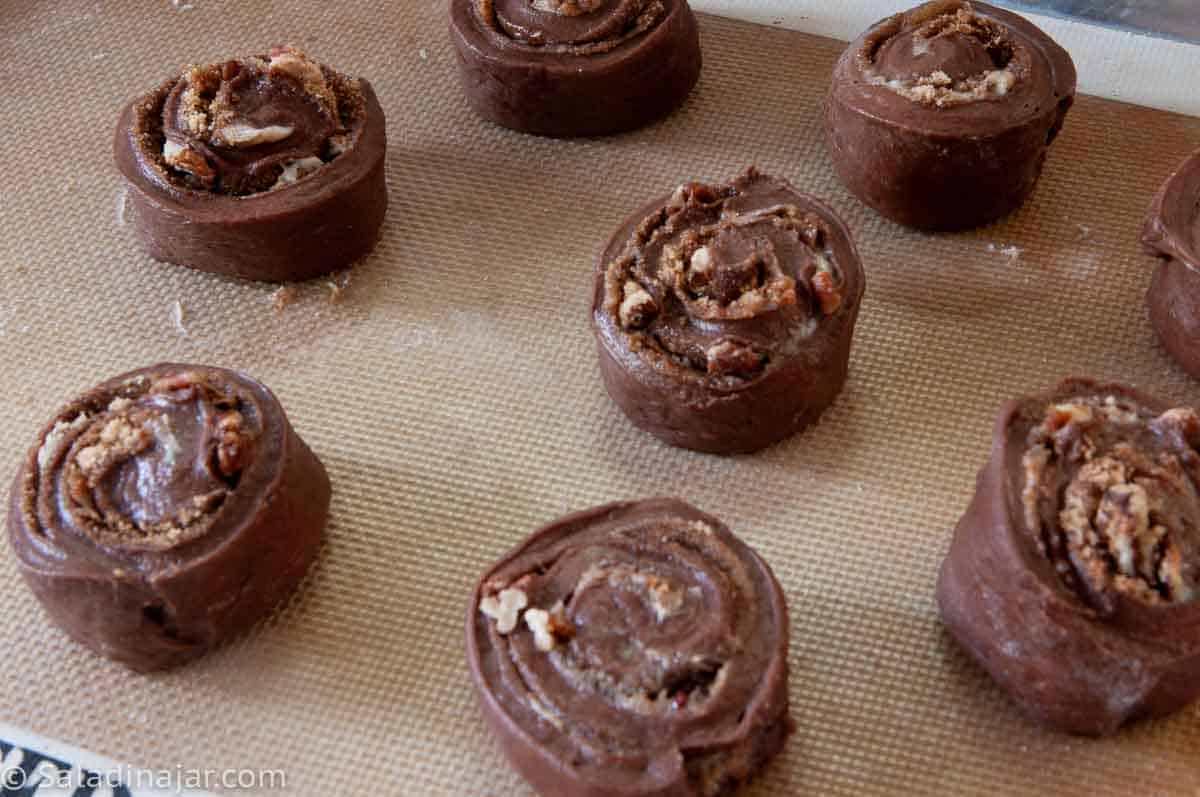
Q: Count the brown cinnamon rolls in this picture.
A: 8